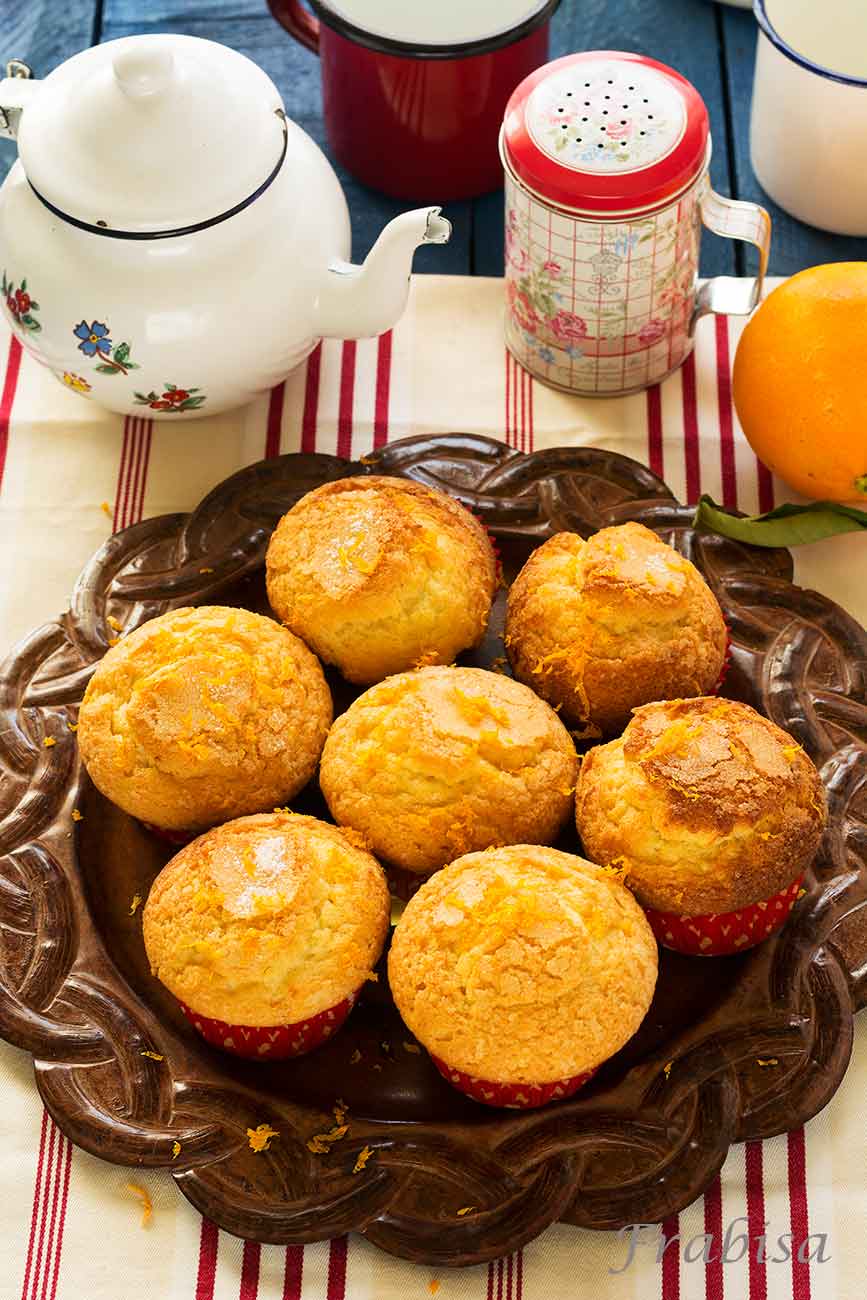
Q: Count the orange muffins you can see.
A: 7